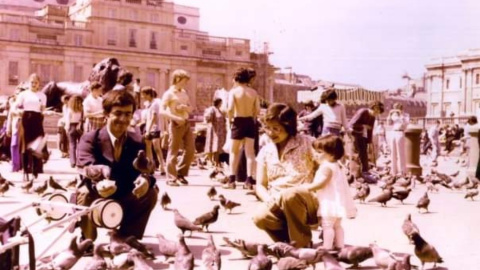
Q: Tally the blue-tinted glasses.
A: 0